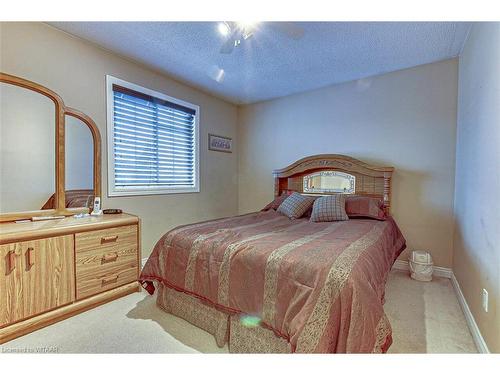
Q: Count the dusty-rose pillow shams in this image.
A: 2